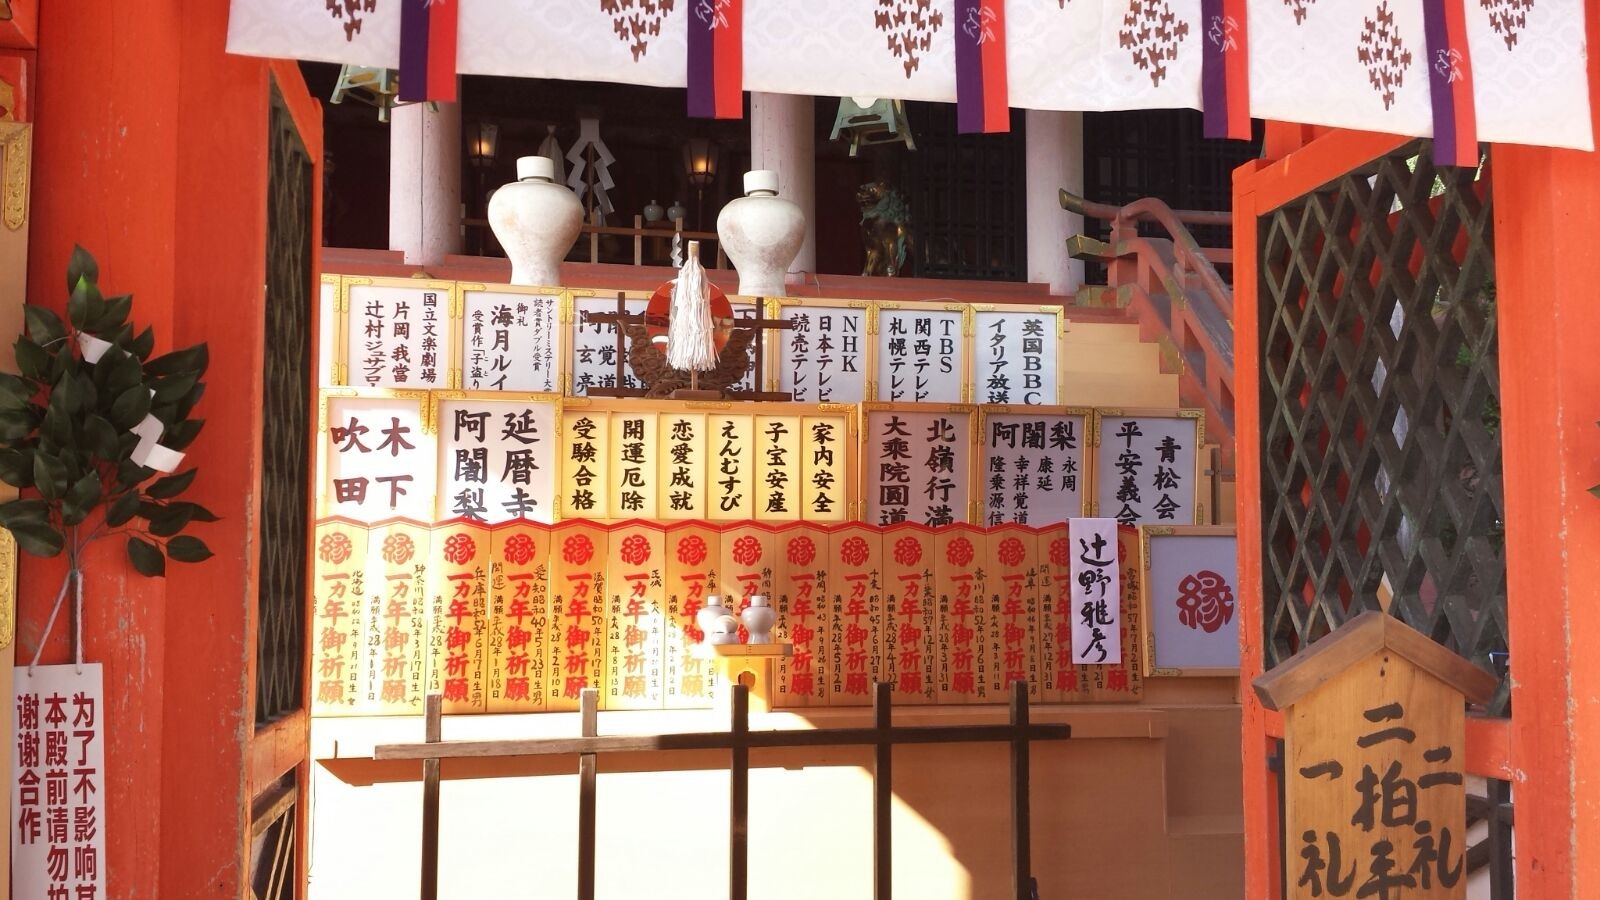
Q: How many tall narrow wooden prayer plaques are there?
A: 15